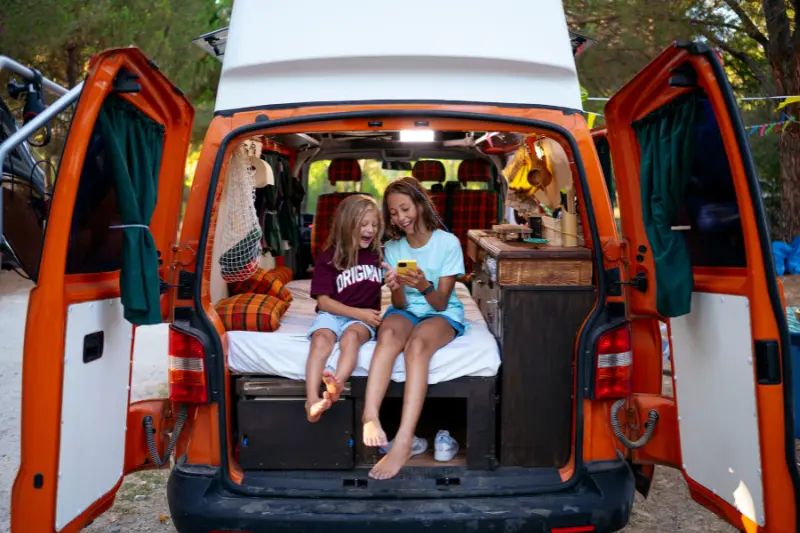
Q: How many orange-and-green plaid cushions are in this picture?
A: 3